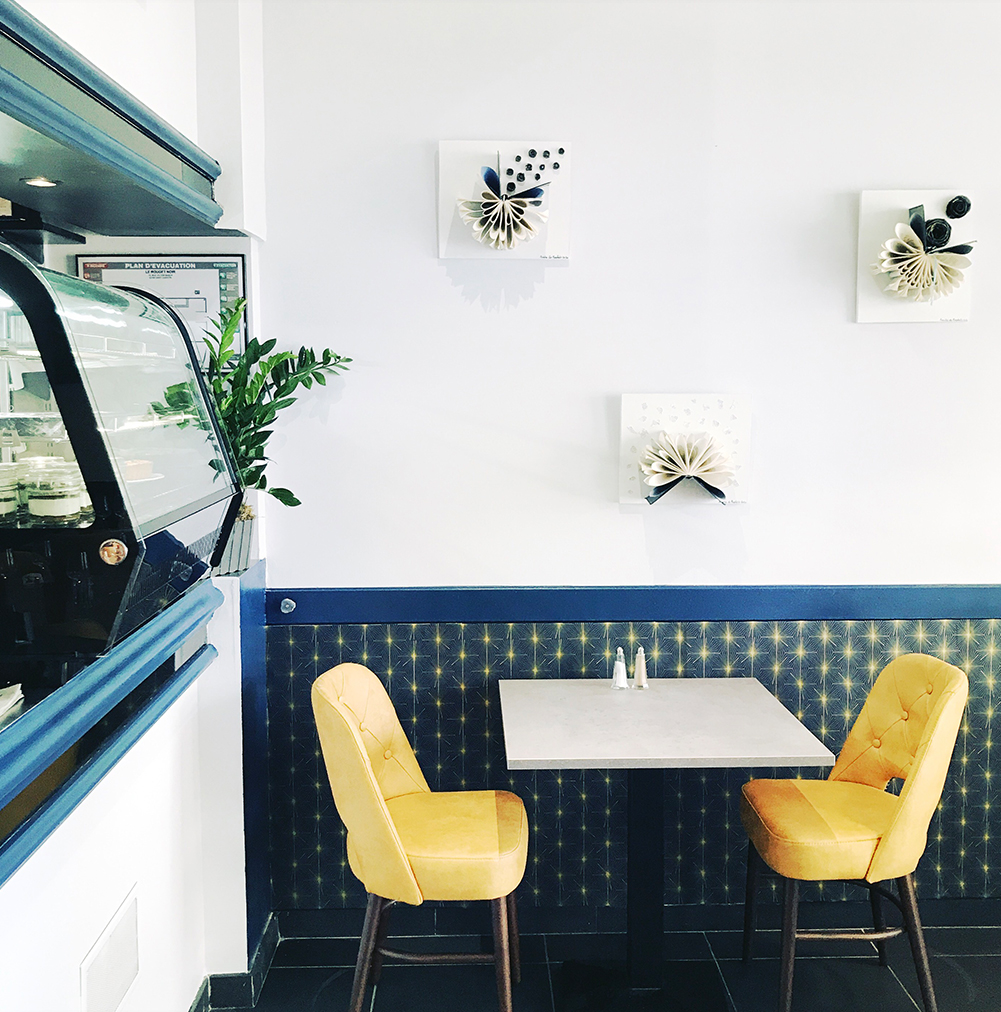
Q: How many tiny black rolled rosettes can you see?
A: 11